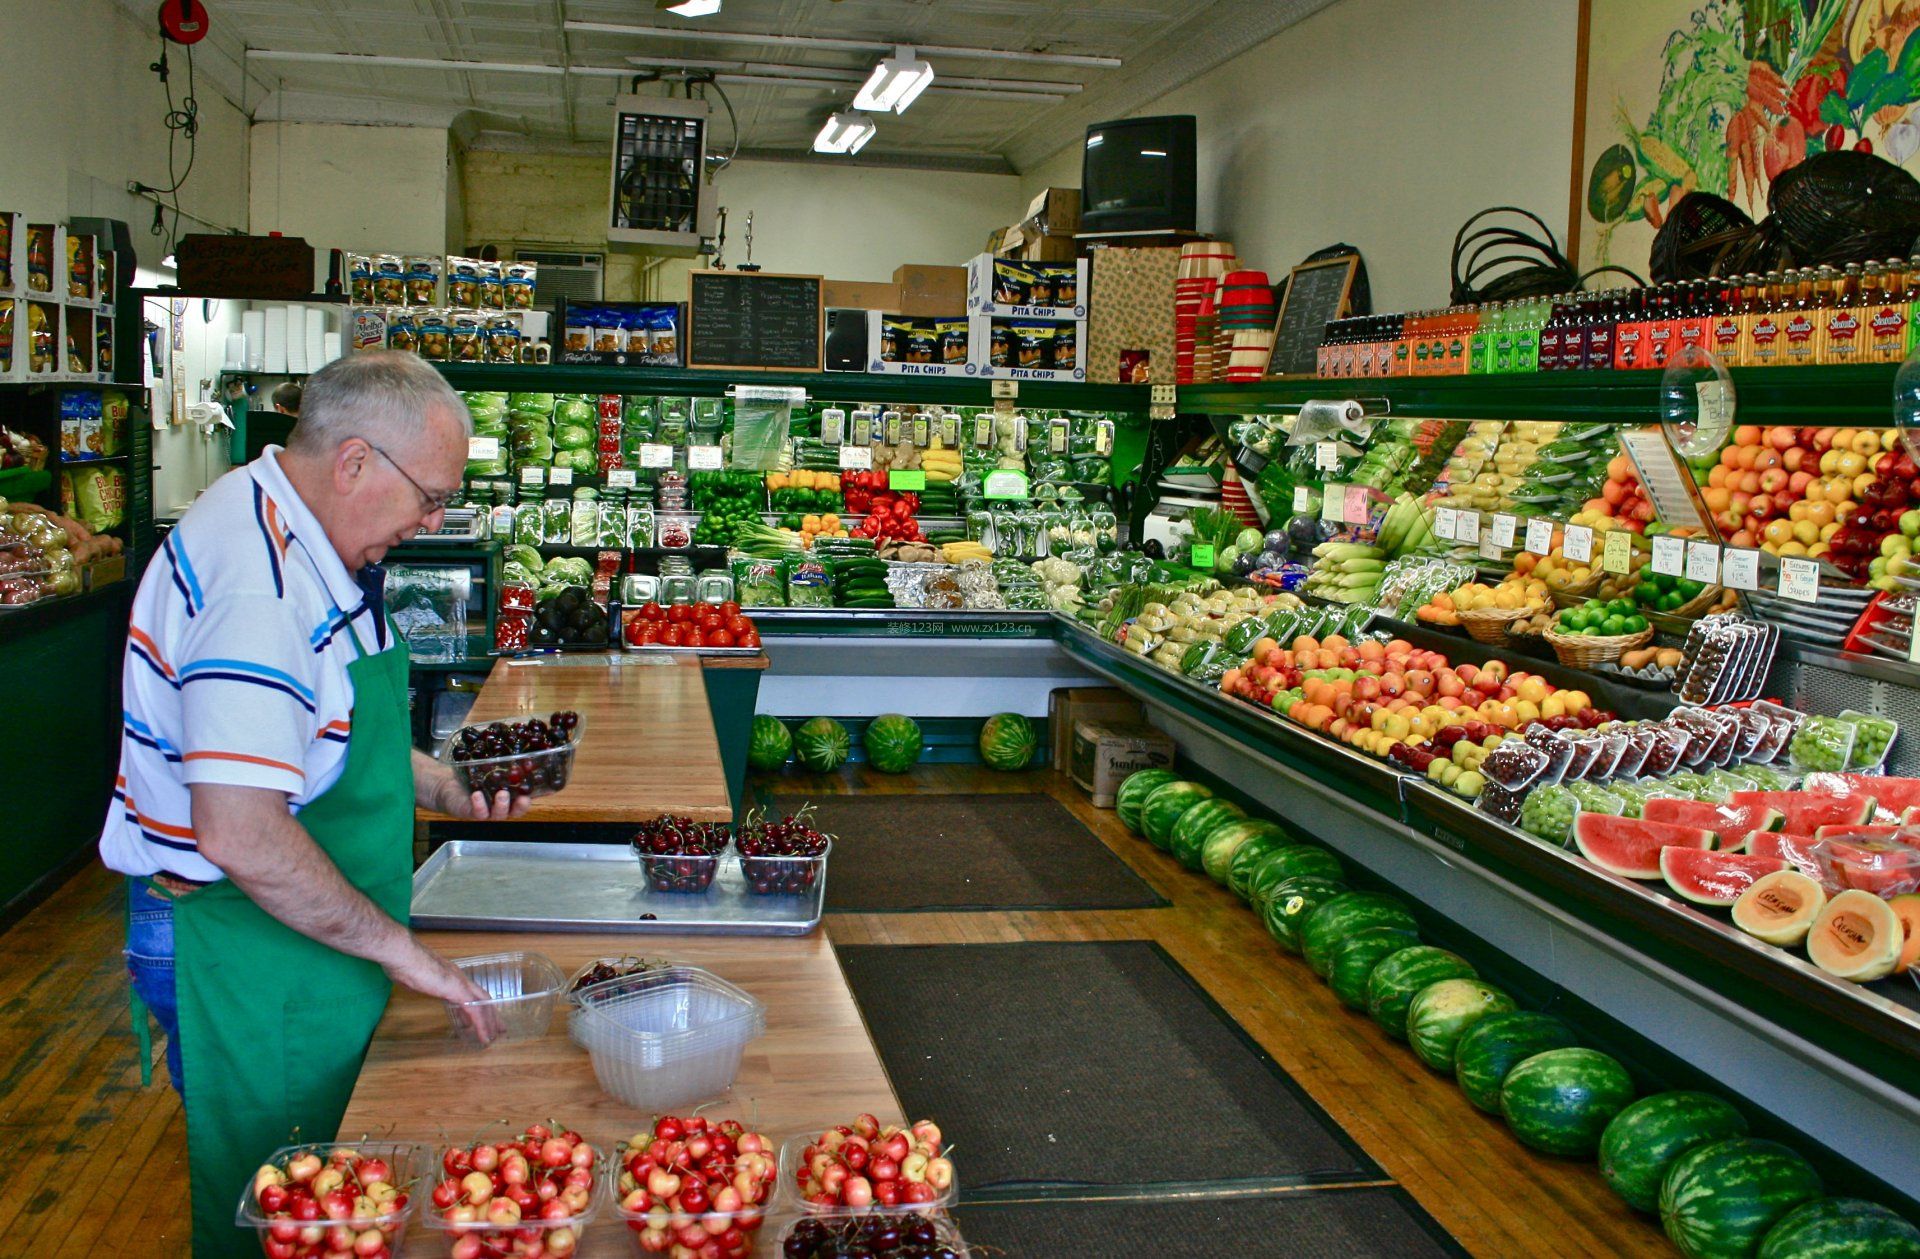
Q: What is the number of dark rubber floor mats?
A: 3